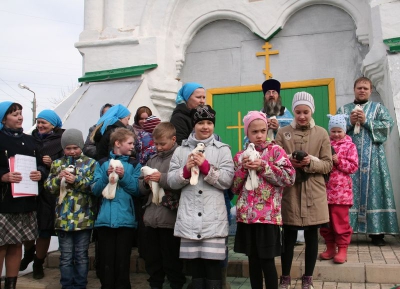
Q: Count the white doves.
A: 7